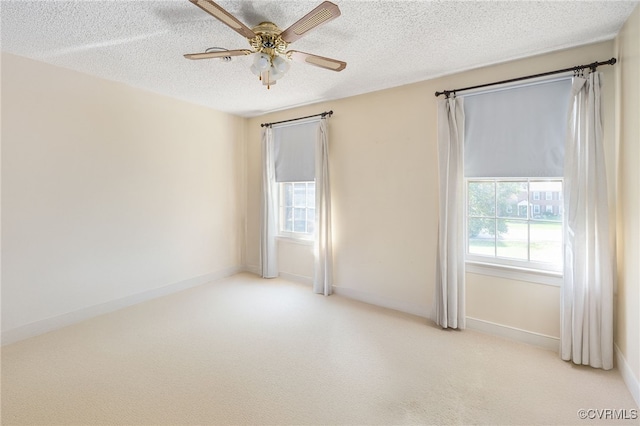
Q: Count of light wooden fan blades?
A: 5